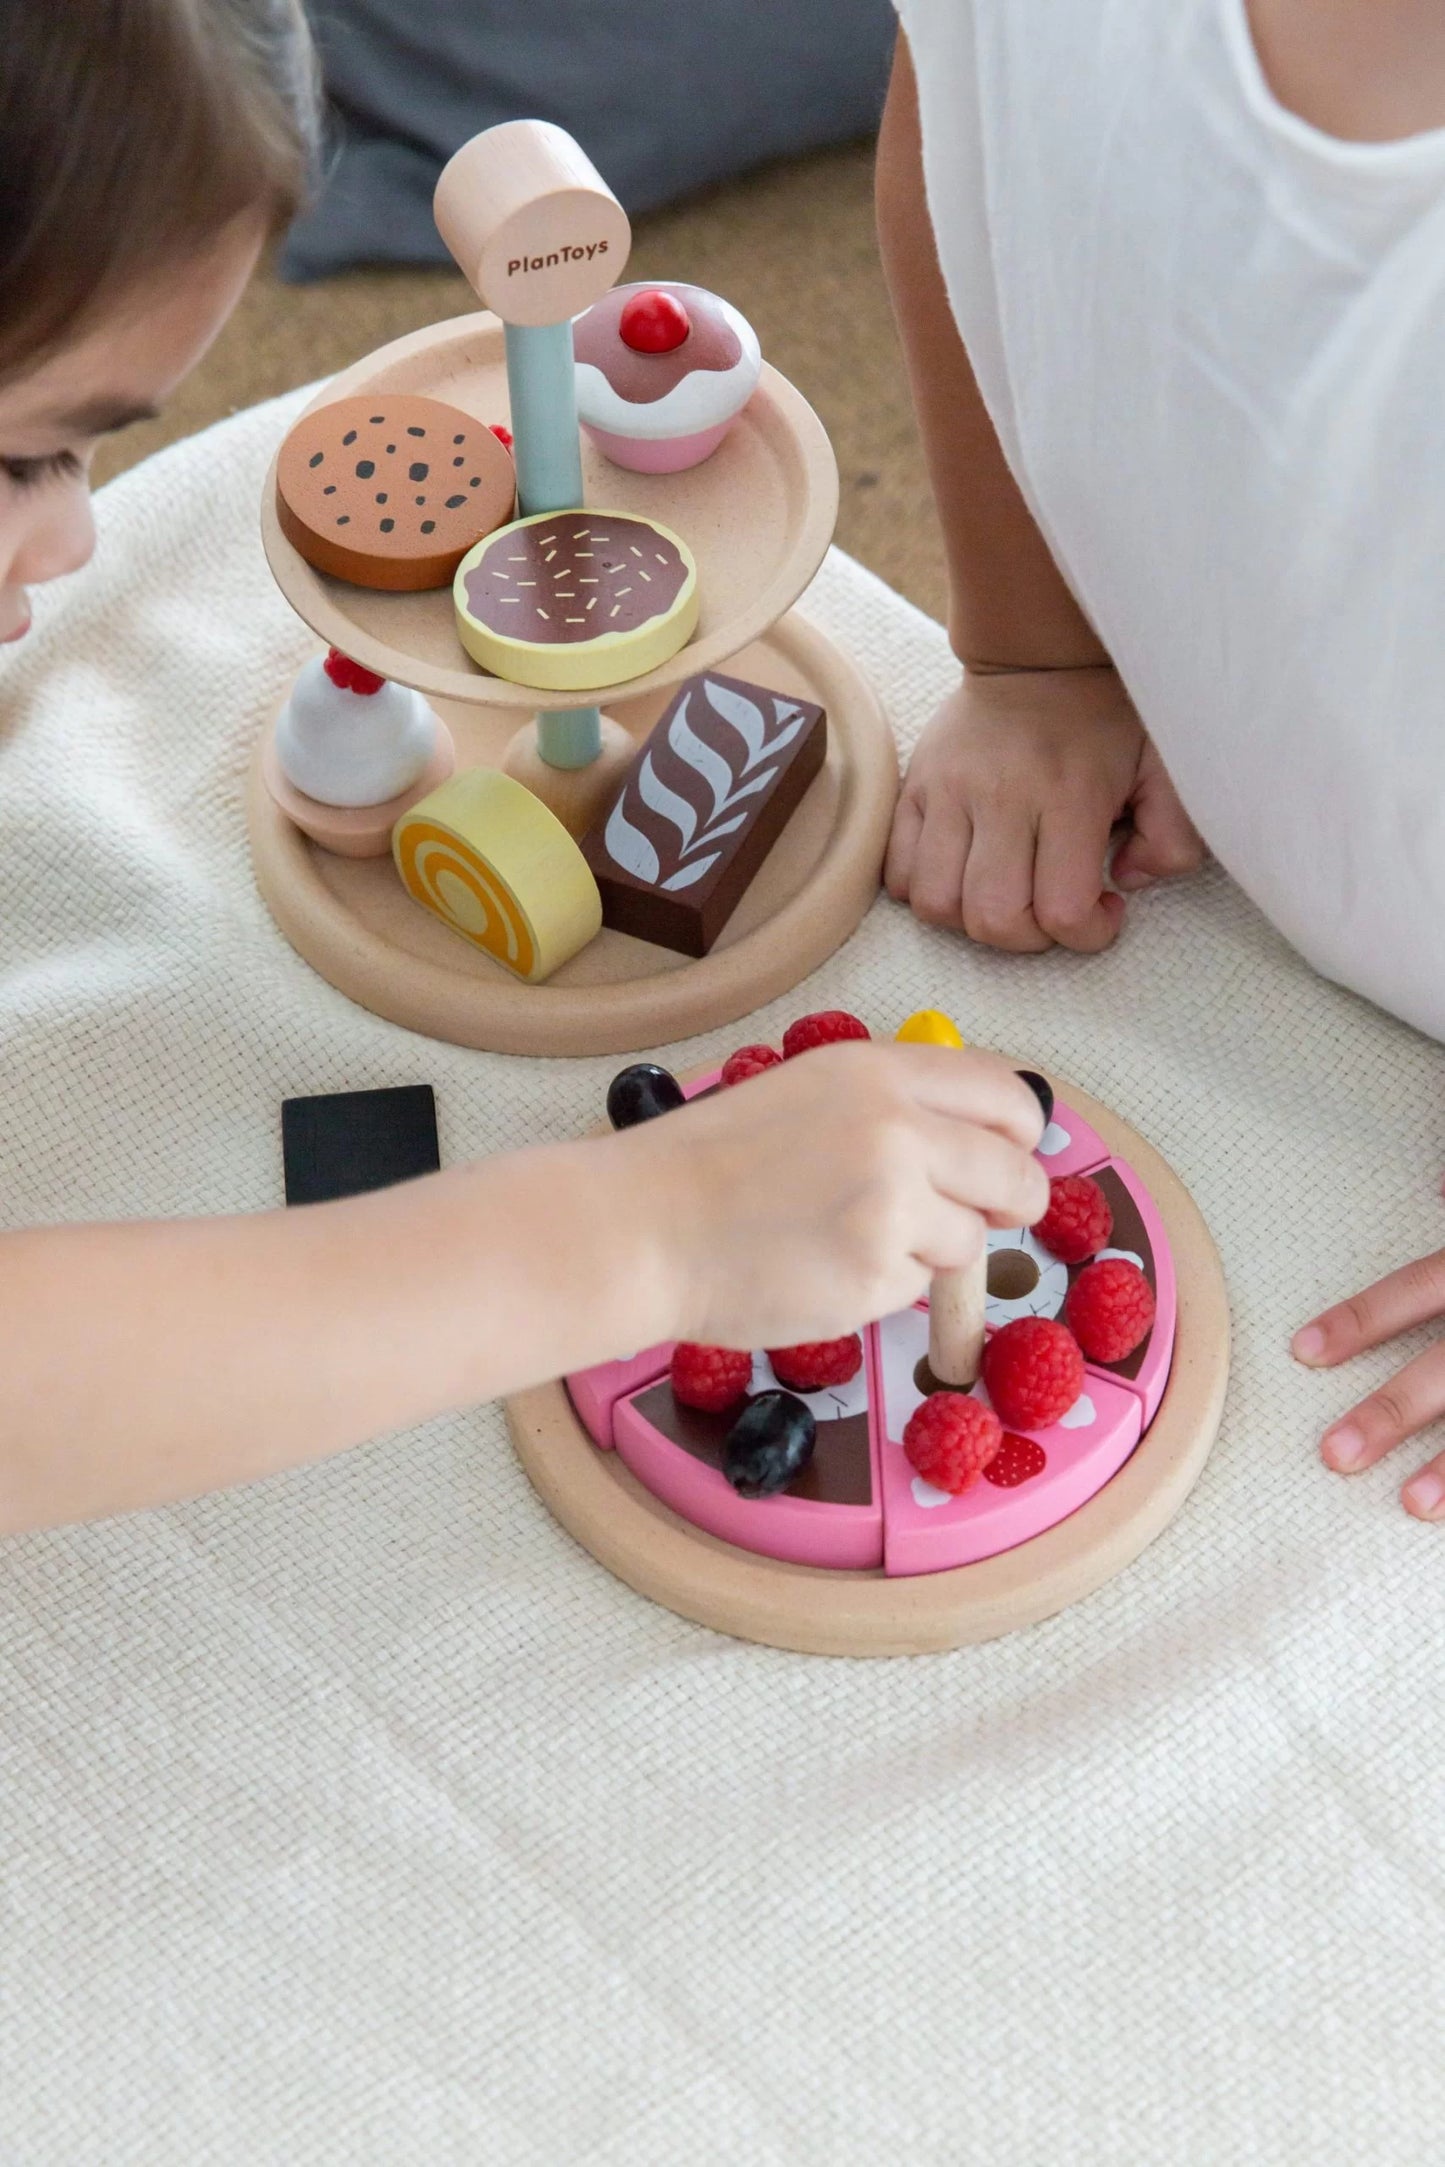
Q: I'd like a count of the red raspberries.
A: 8